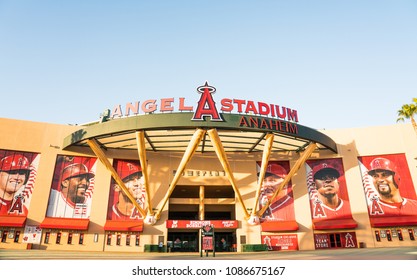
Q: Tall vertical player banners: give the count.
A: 6